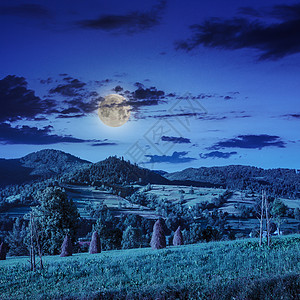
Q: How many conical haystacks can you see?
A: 5